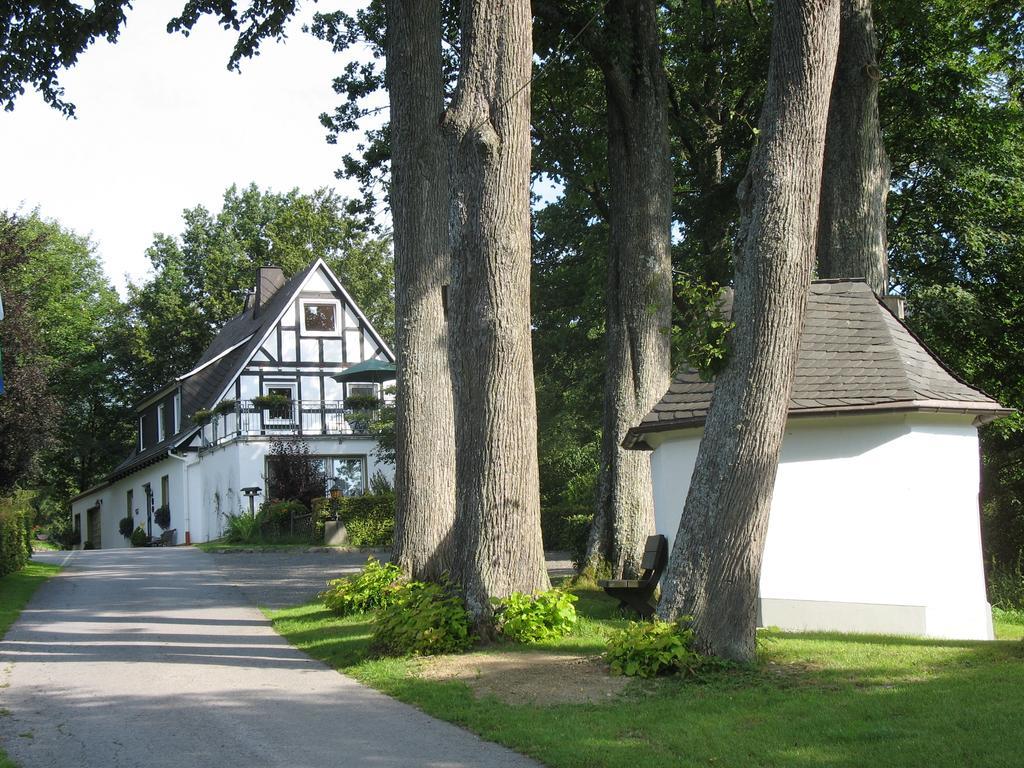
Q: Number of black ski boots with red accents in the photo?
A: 0